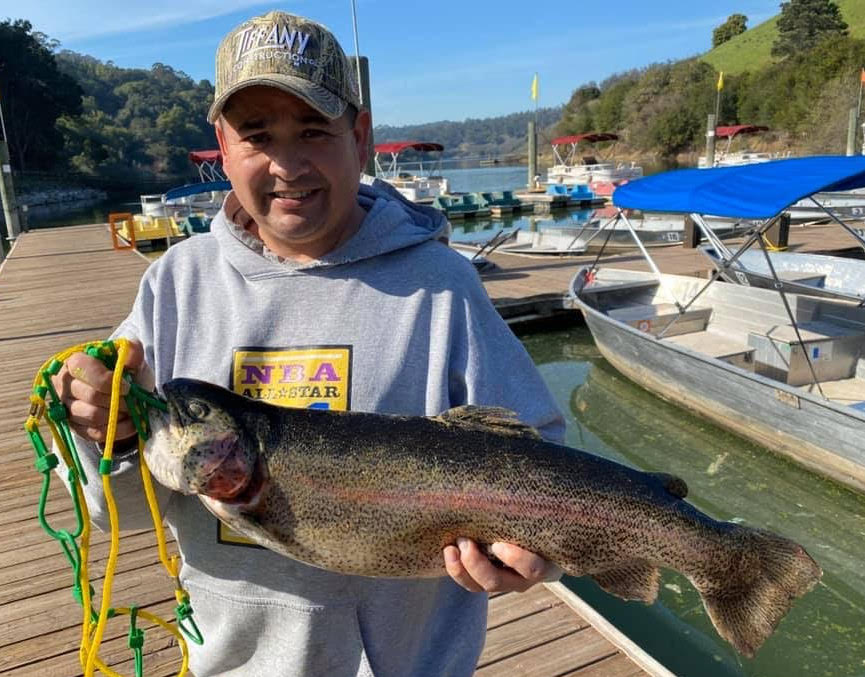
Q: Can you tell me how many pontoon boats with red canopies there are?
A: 4